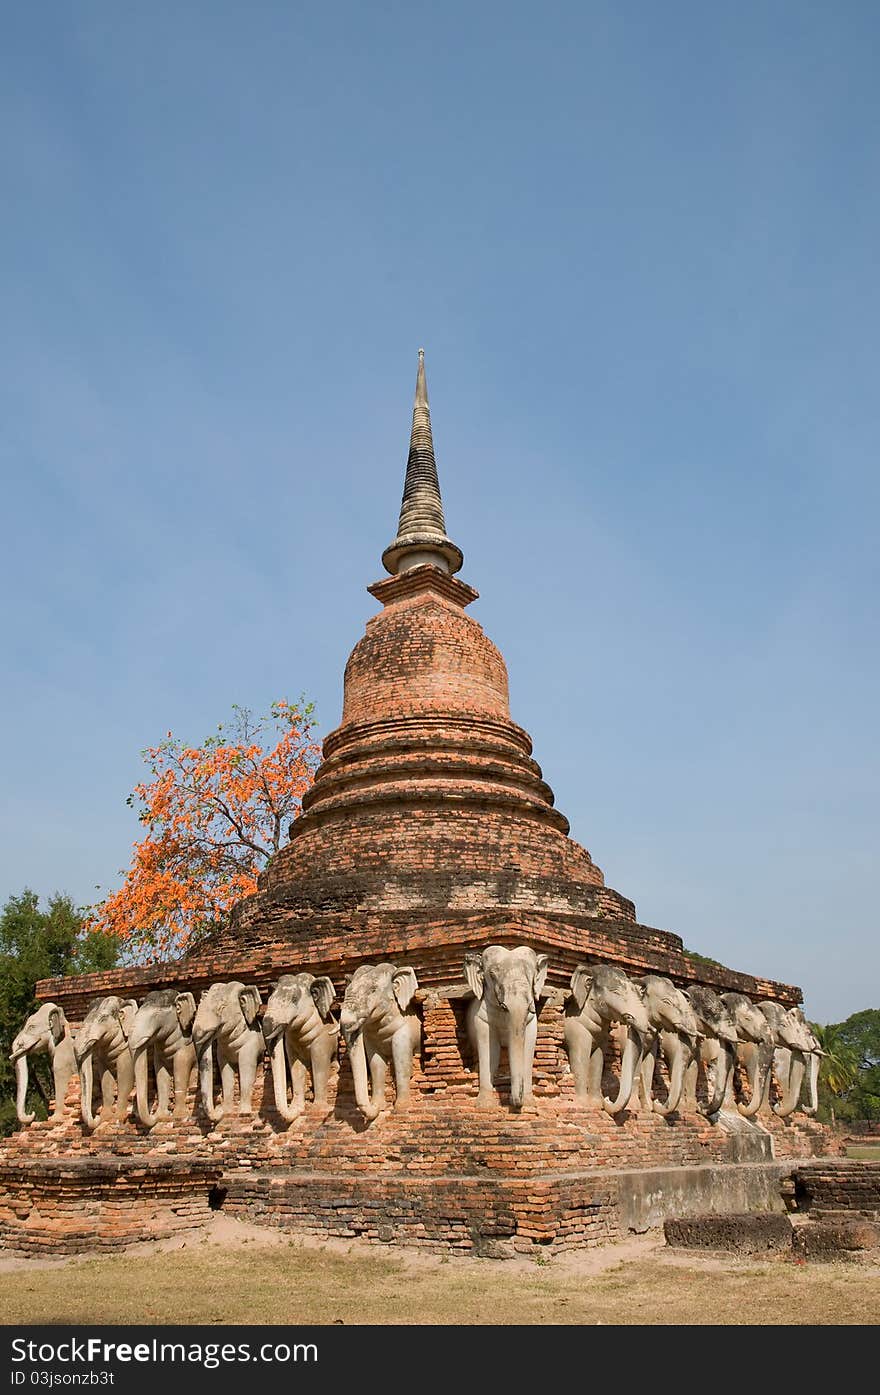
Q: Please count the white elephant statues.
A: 13